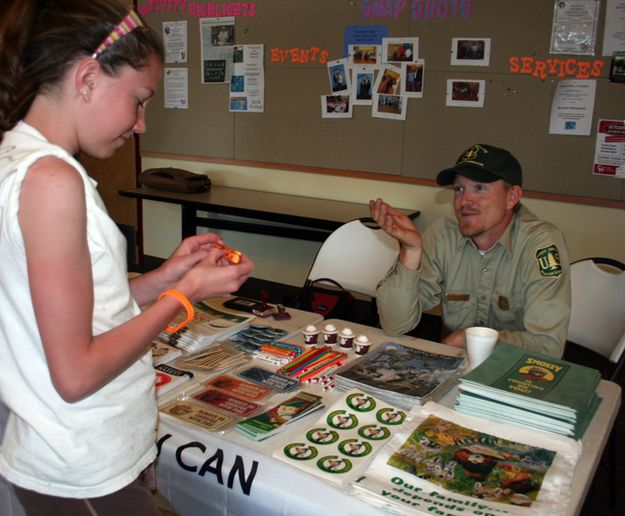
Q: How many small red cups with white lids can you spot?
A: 4